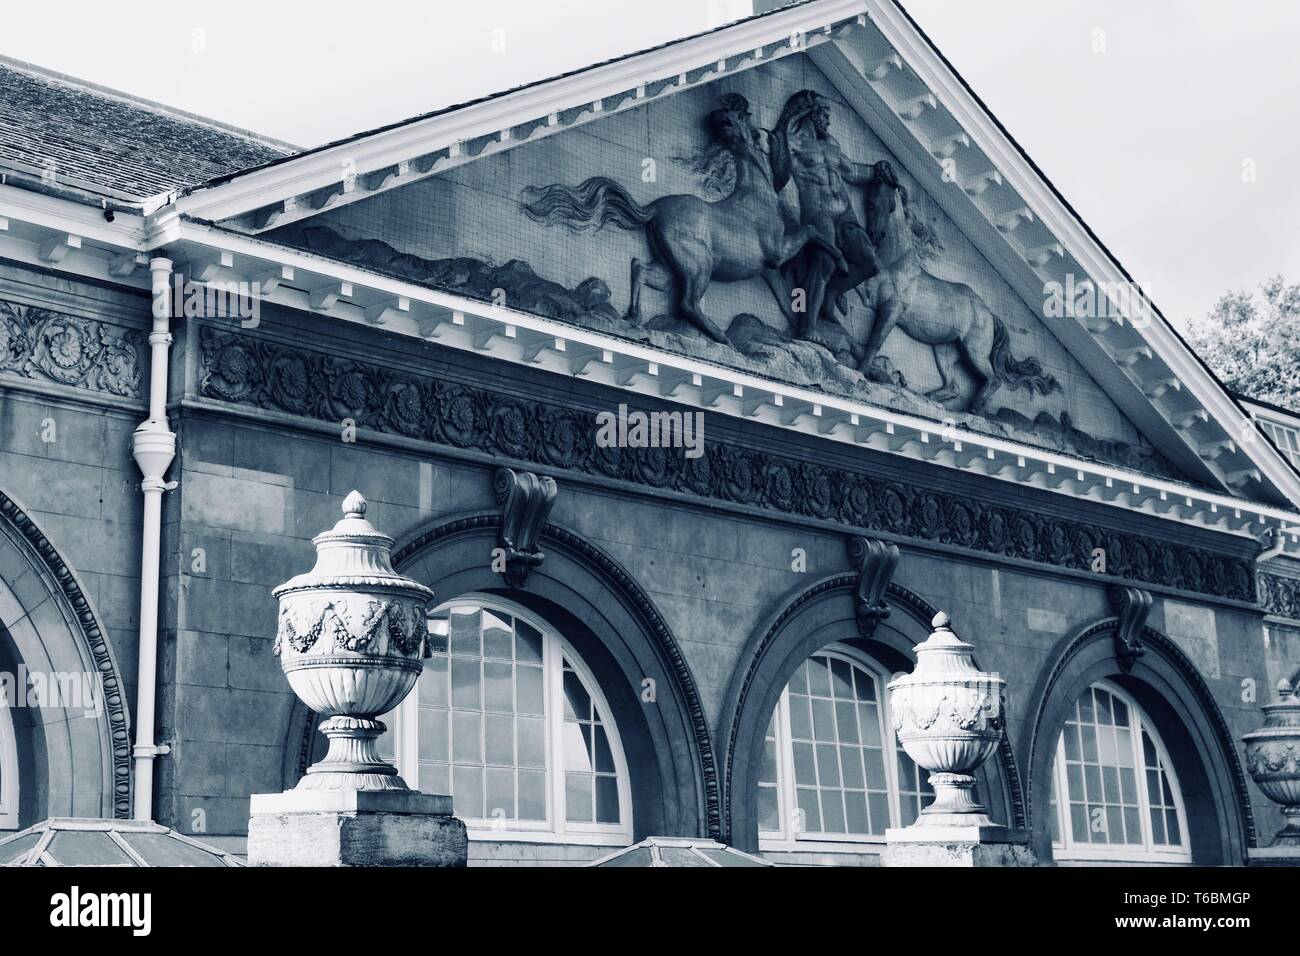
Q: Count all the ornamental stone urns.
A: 3